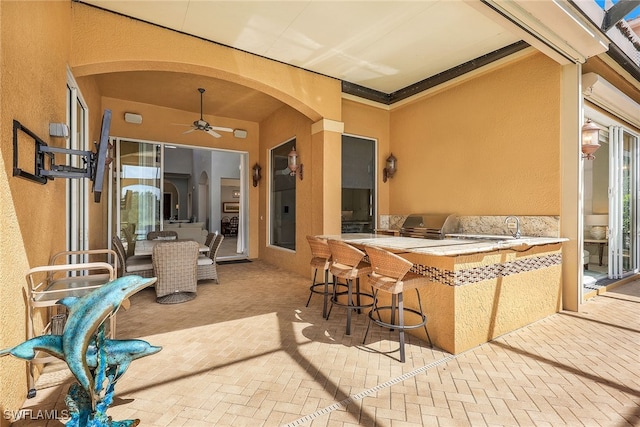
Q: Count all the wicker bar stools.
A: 3